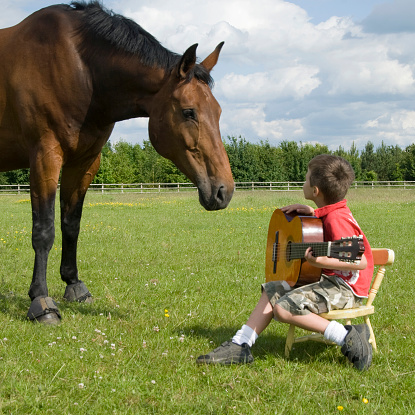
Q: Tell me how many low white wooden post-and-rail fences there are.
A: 1